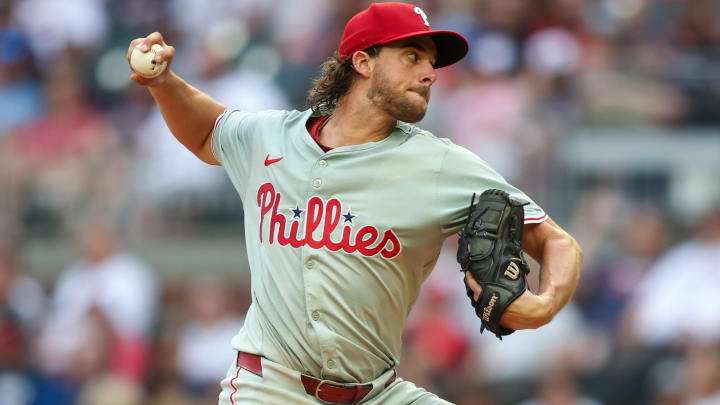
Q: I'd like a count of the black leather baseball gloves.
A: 1